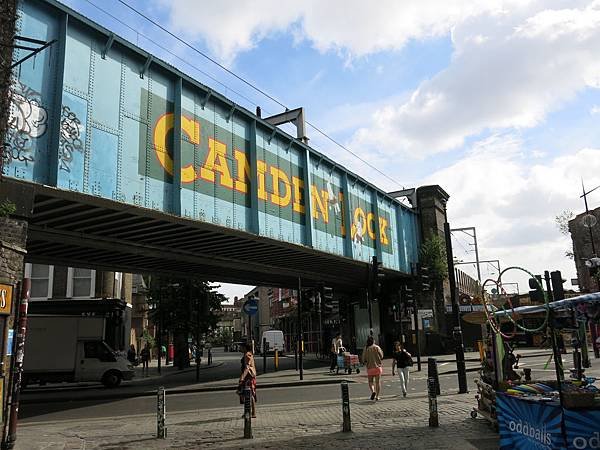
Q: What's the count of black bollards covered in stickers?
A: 4